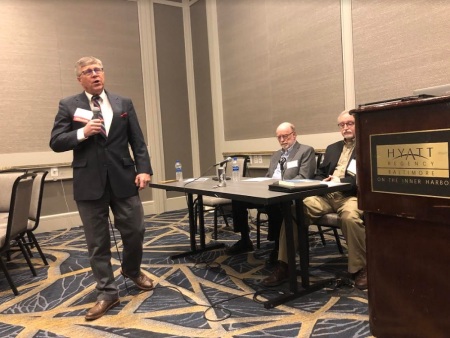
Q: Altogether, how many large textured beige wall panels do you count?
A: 3